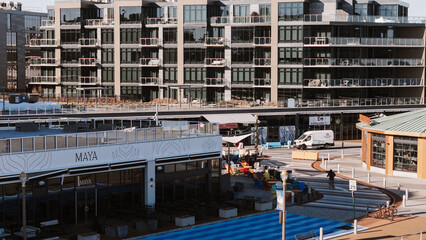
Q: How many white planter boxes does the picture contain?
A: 4